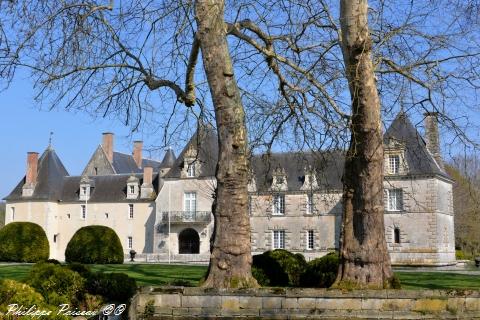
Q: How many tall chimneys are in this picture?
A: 5